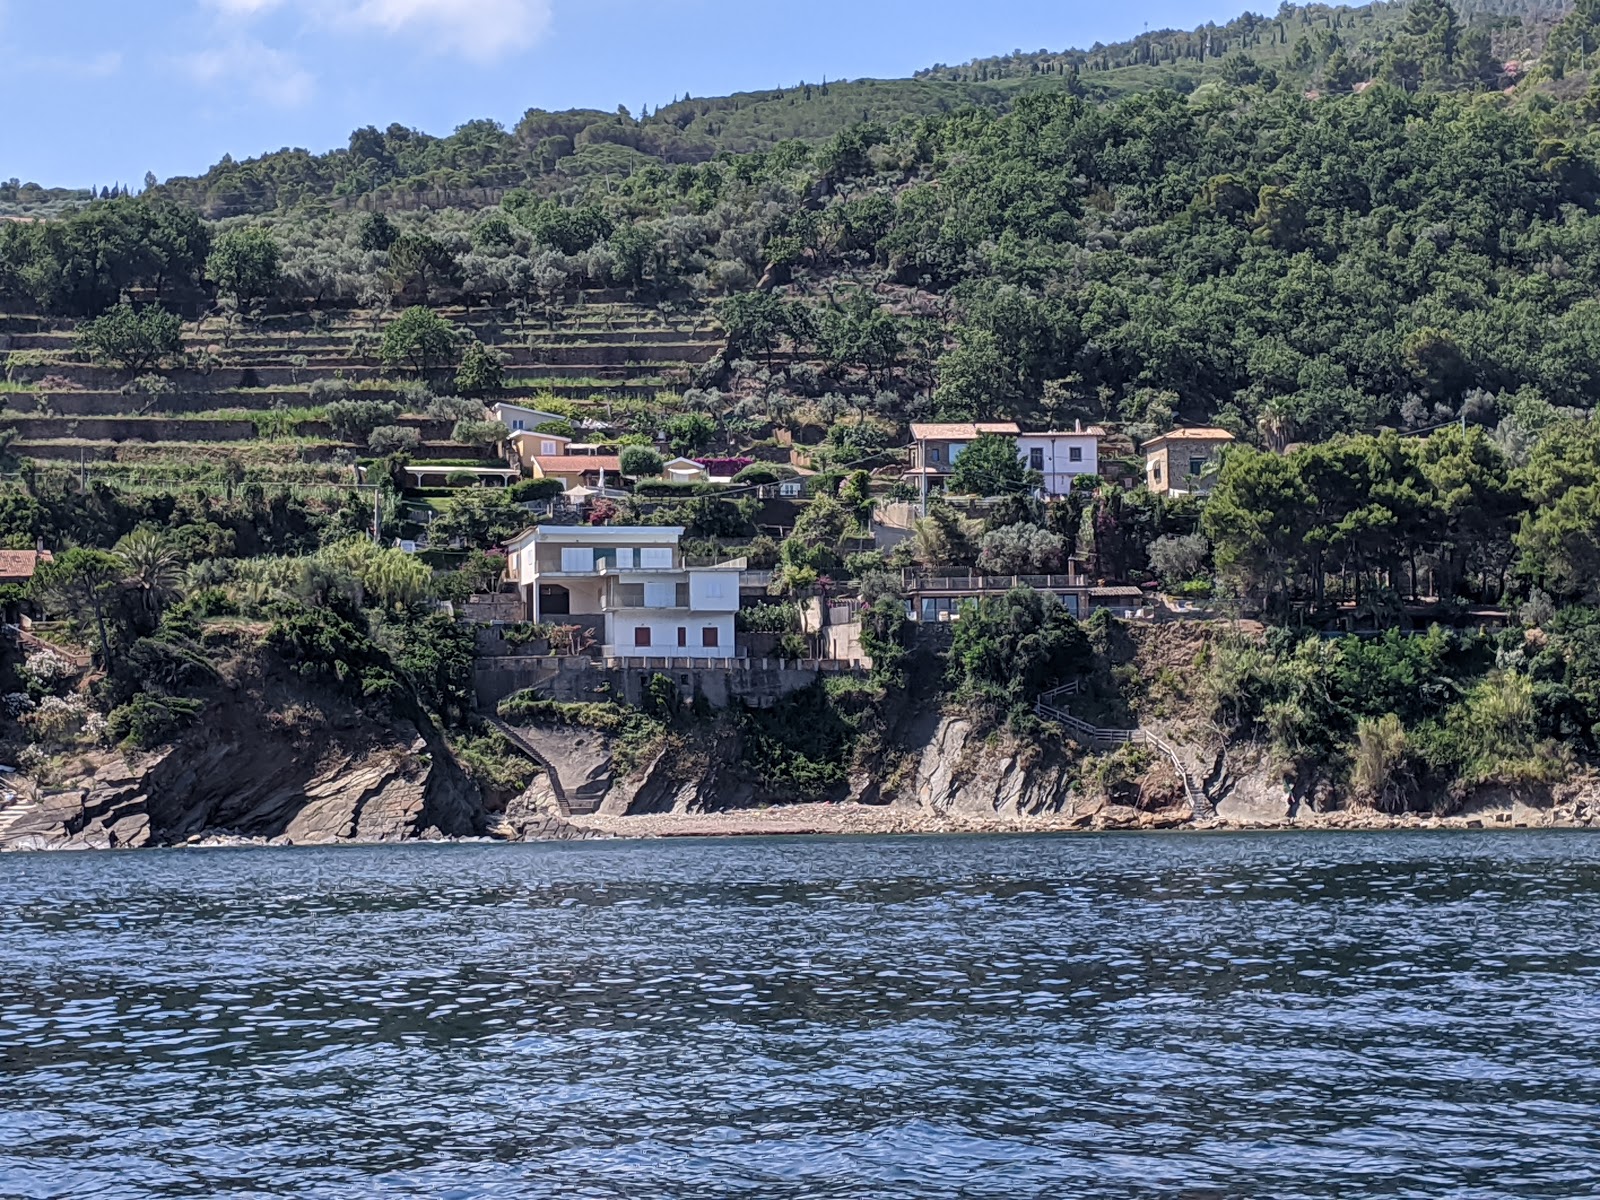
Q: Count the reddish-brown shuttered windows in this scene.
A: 3